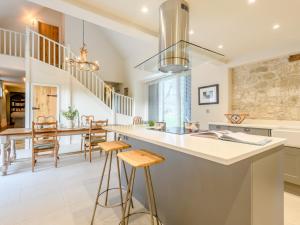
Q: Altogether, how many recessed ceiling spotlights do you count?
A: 5